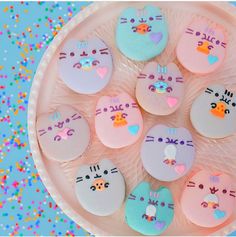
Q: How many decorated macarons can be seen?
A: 11